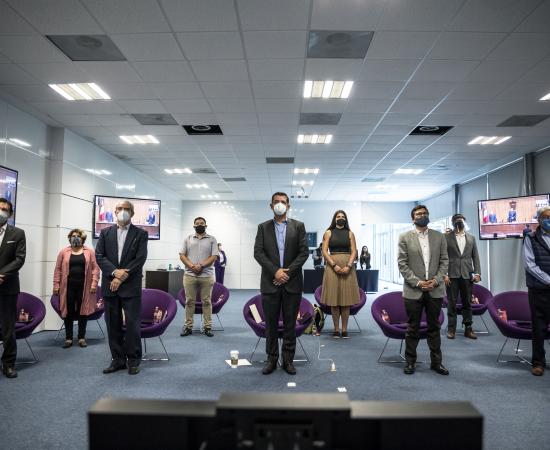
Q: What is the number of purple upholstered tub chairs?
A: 9